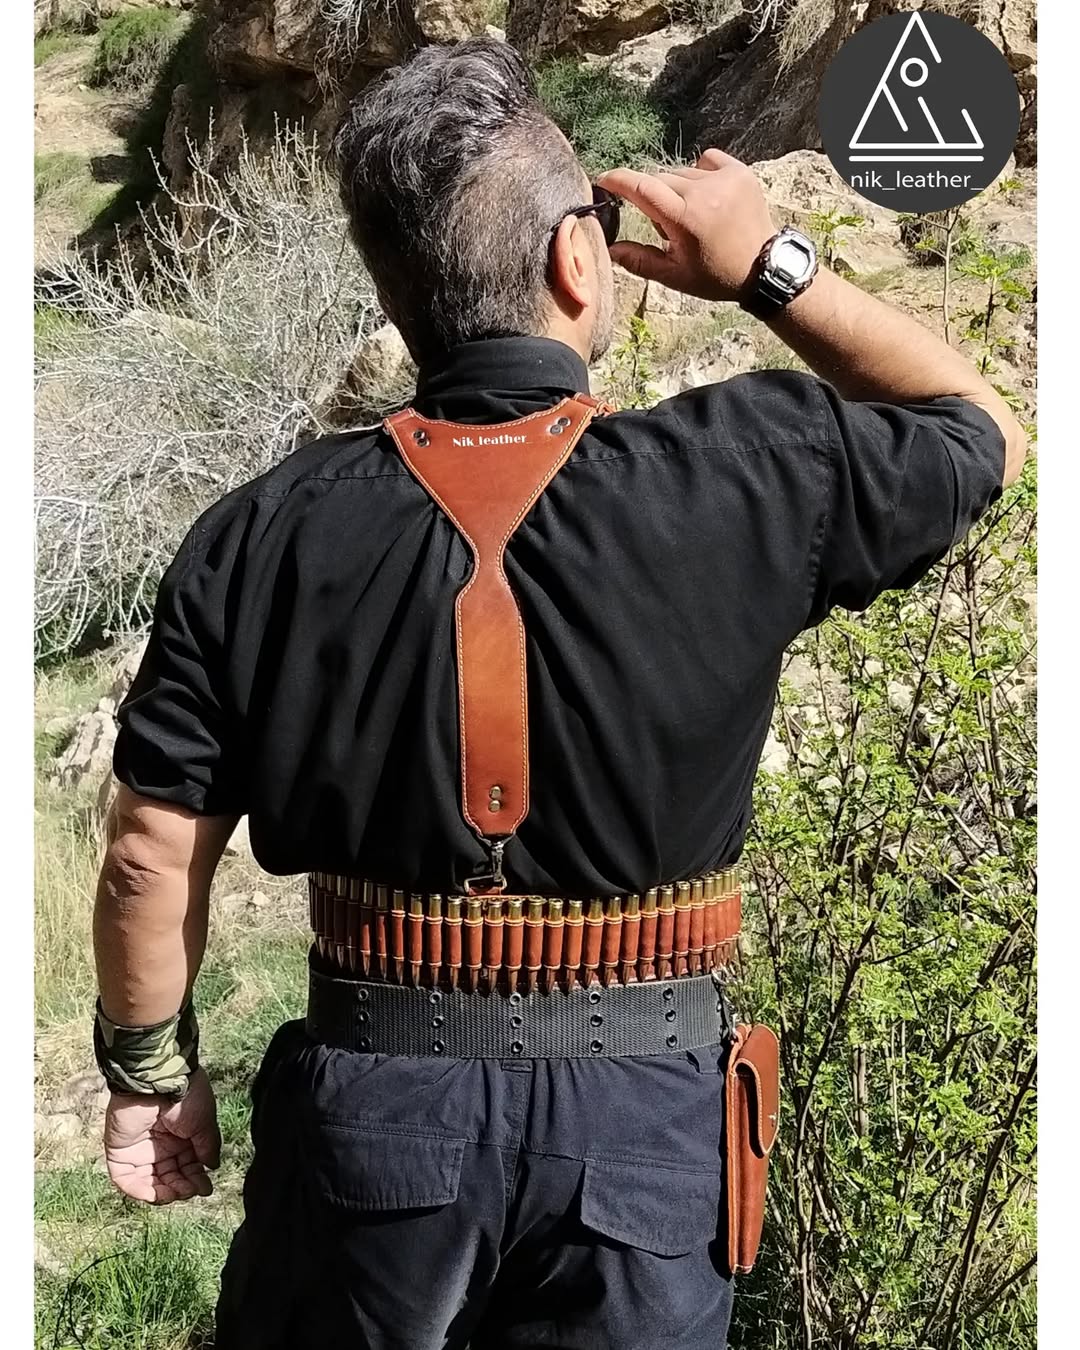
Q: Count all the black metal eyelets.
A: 15